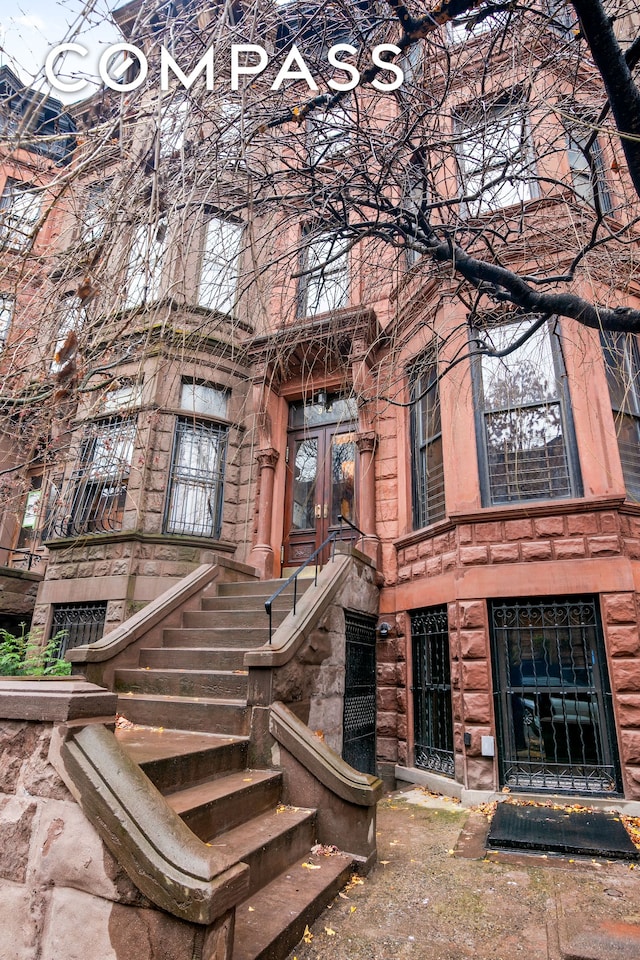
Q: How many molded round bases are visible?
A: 2